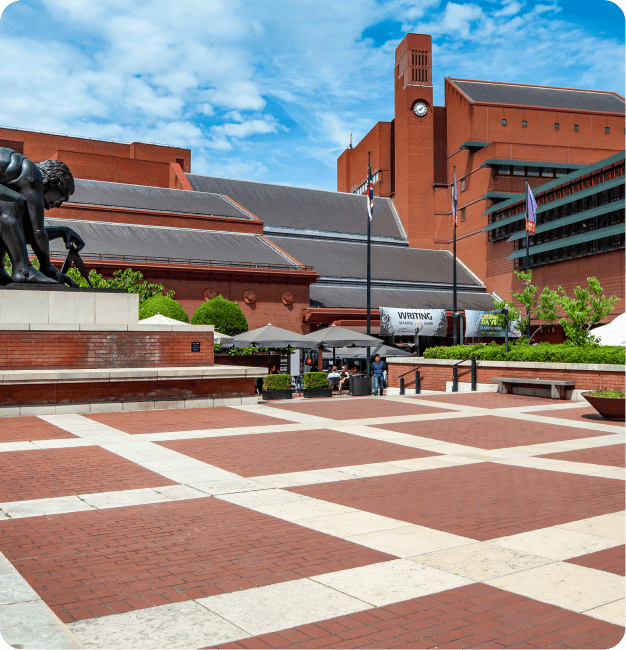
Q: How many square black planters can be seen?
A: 2